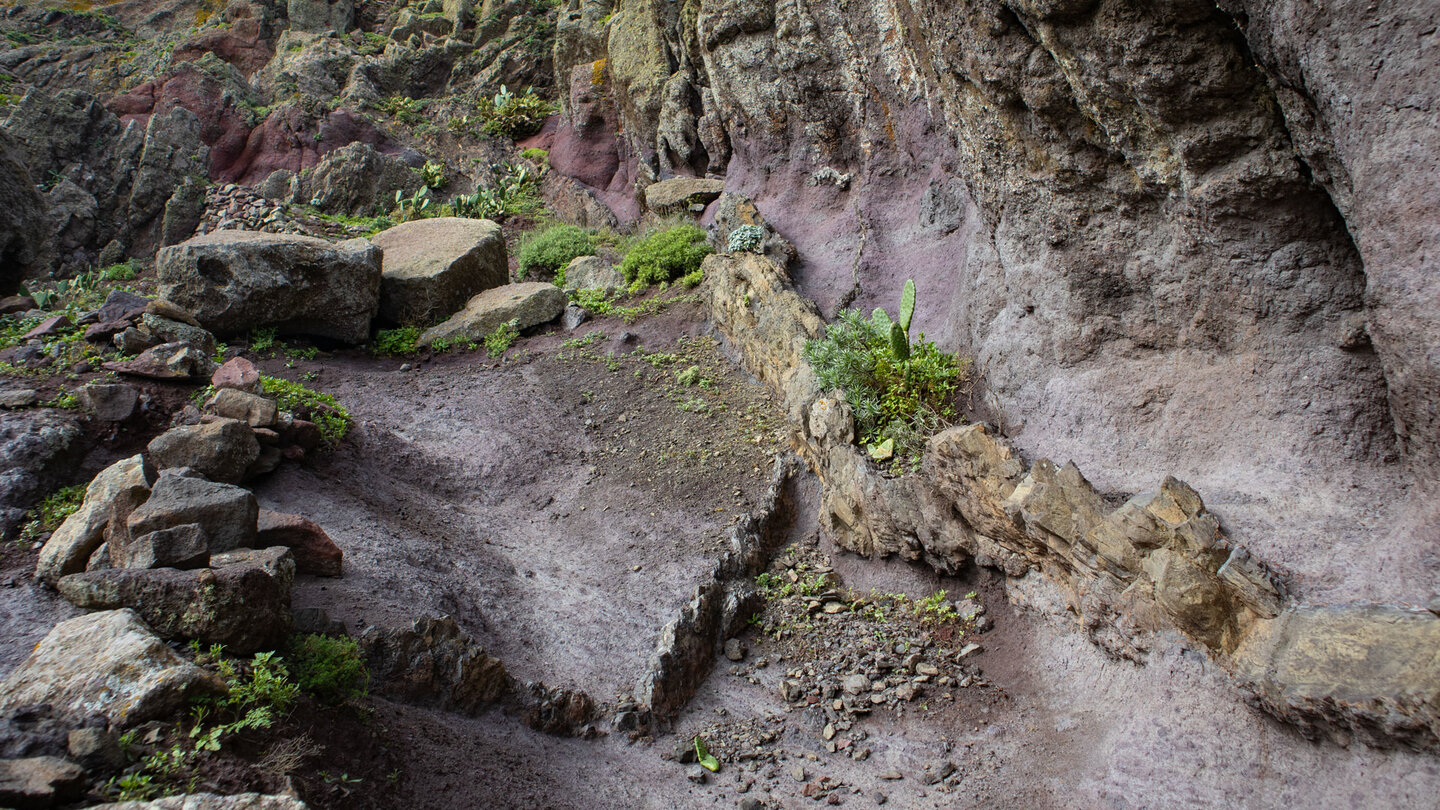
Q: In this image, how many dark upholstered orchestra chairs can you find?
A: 0